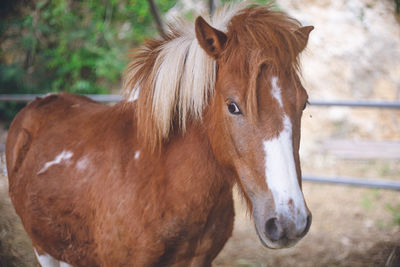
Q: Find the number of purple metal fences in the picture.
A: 0